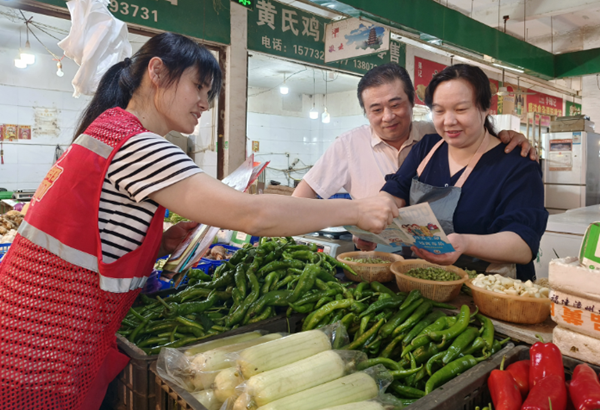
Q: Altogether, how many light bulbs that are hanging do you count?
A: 6